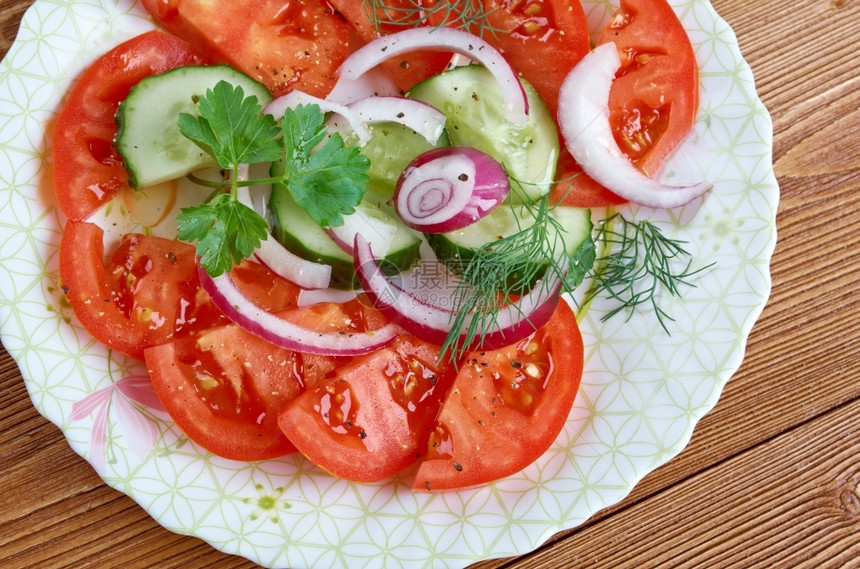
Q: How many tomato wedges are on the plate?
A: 9